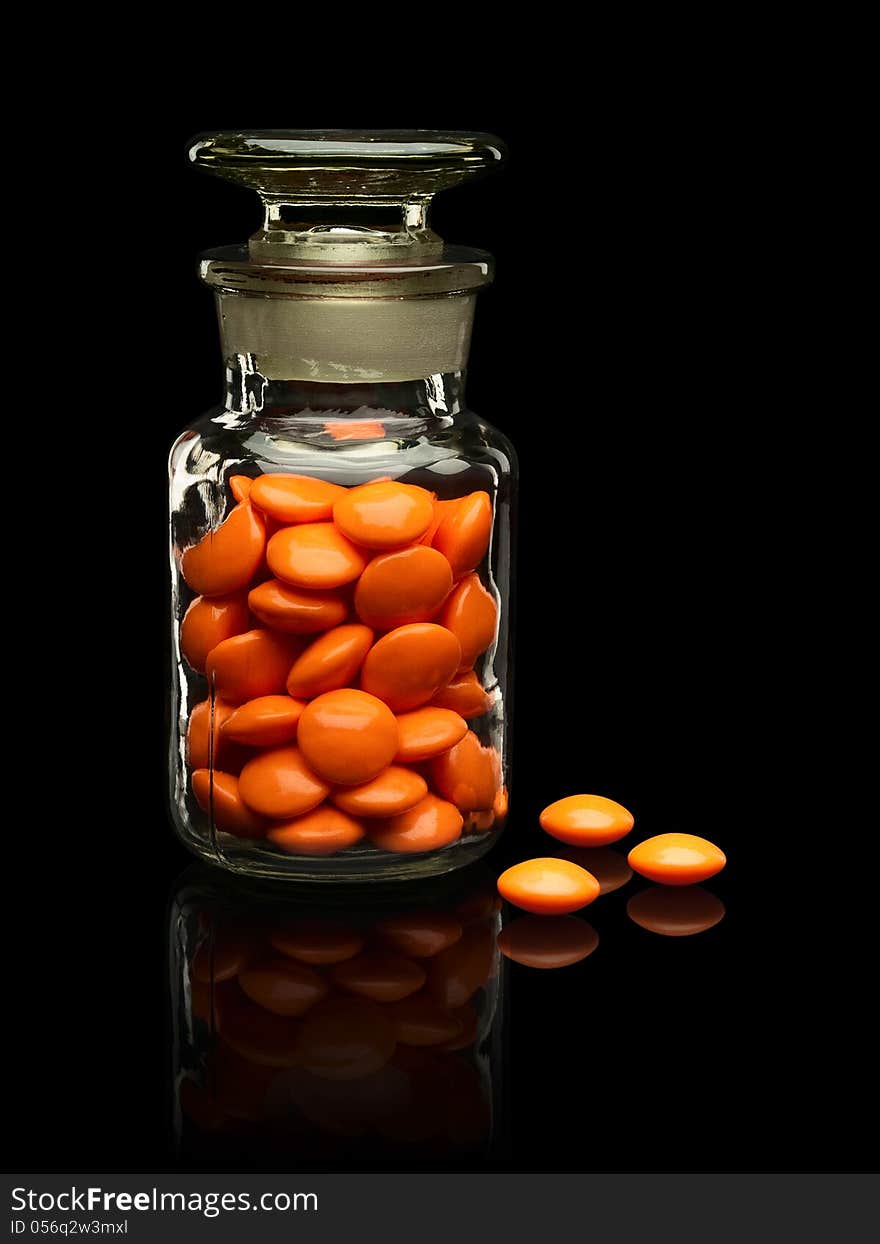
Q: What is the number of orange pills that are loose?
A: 3